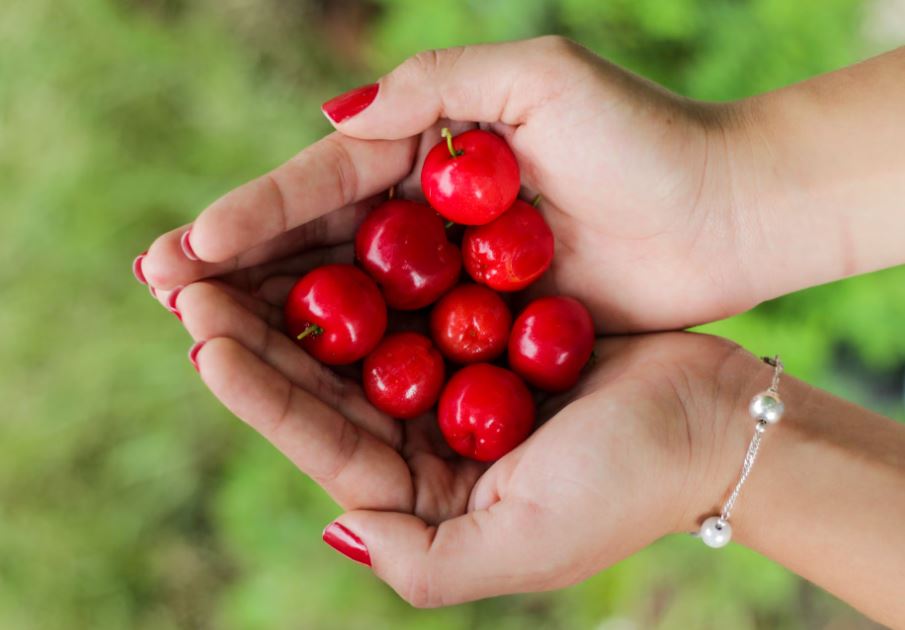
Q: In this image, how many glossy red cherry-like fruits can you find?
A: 8